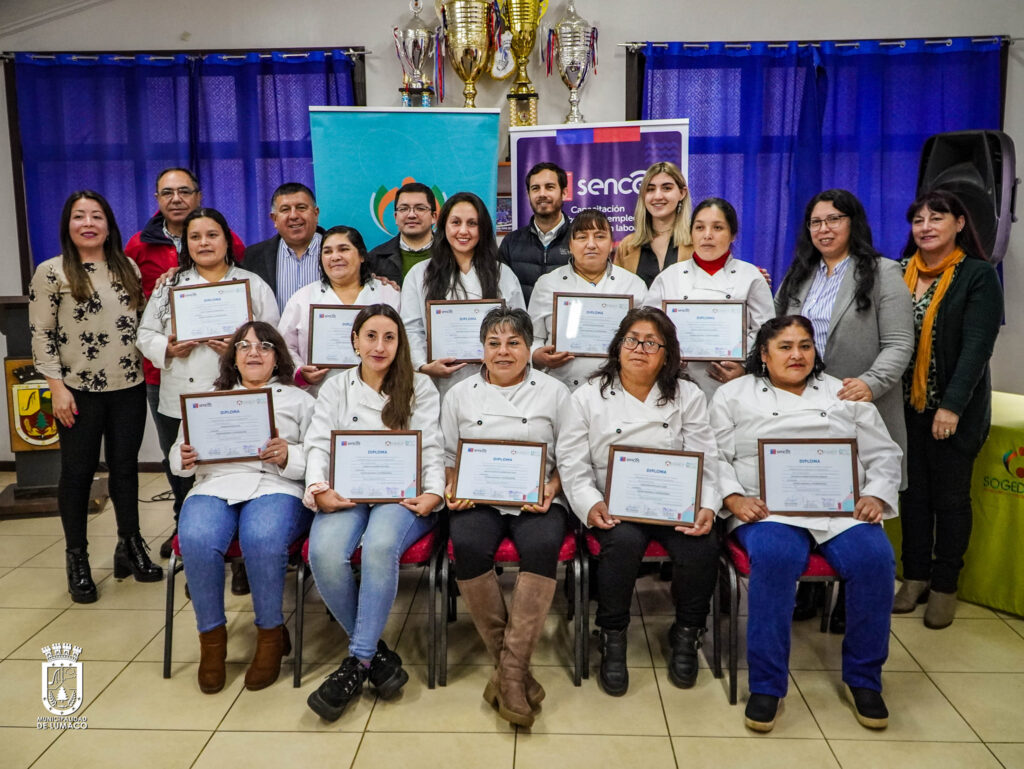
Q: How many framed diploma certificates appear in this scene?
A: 10